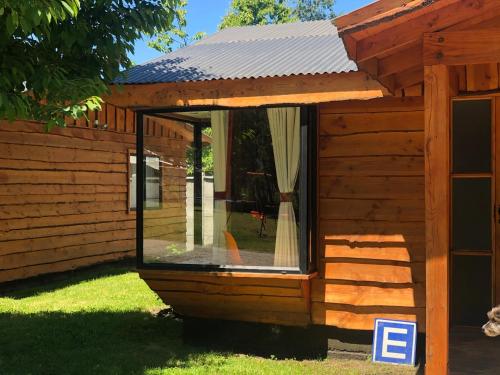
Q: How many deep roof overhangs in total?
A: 2